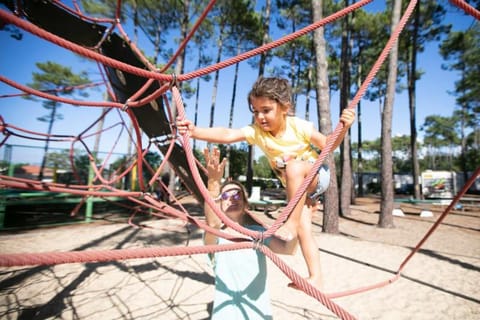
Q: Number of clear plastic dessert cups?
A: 0